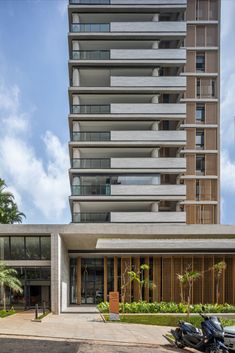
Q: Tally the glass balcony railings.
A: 8